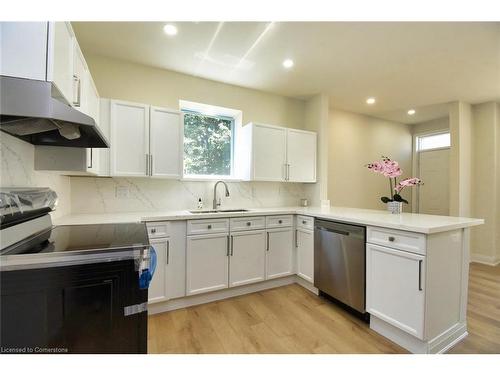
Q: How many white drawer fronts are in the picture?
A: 6